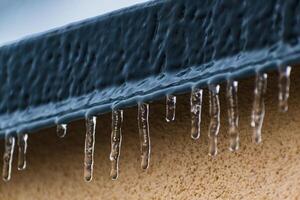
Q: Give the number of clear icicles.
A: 12